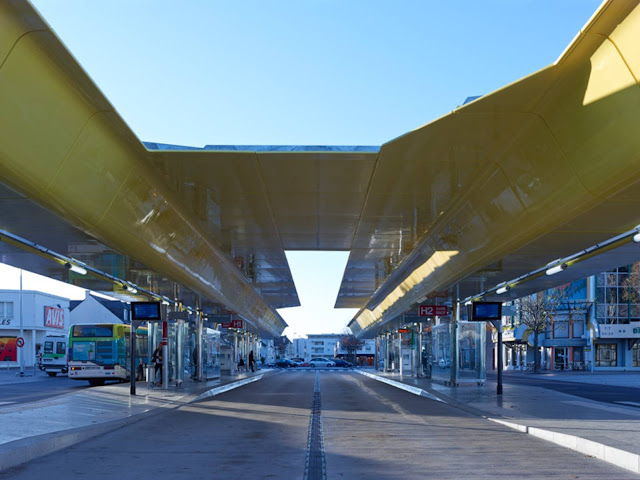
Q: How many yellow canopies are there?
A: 2